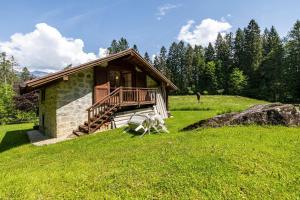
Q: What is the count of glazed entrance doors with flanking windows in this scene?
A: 1